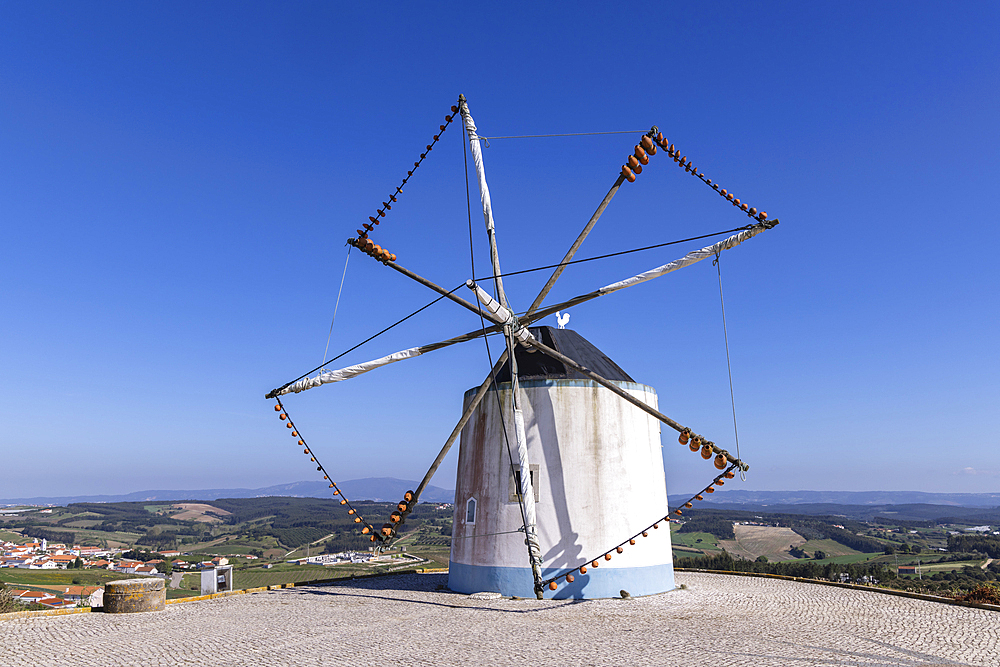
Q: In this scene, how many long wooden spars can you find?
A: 8